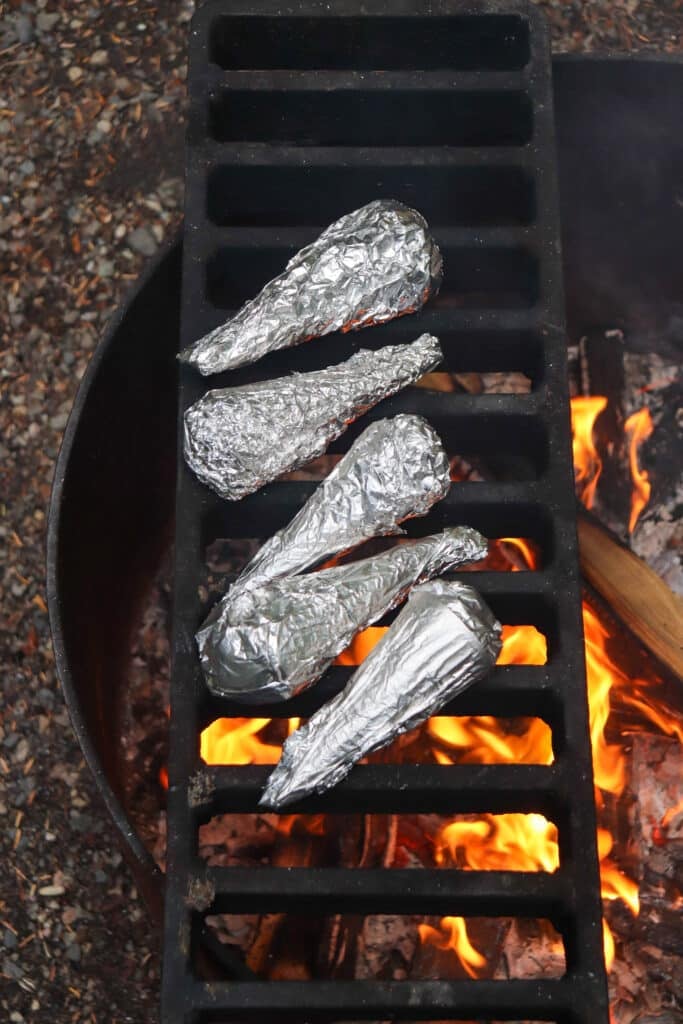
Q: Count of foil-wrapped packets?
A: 5